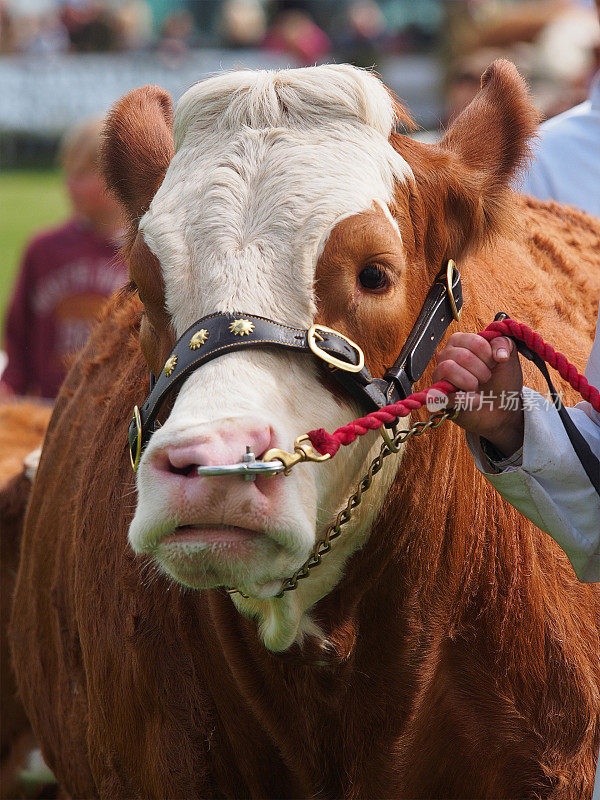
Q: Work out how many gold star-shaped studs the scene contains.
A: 3